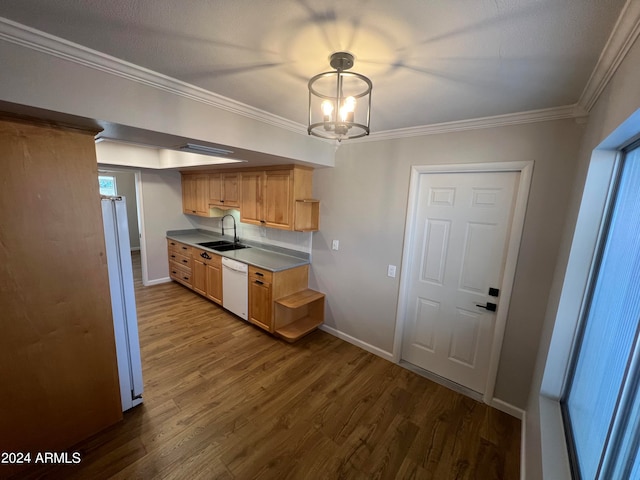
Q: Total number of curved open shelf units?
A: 2